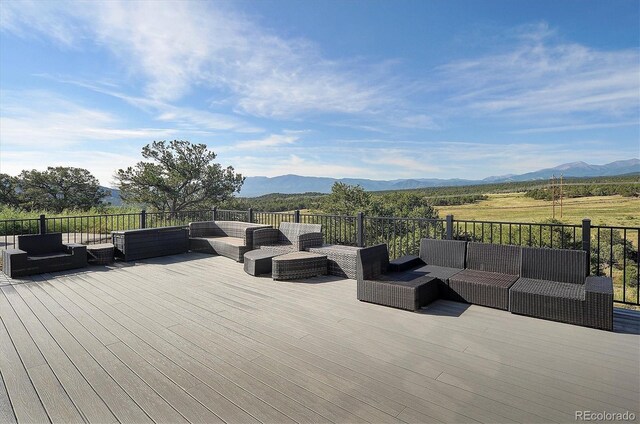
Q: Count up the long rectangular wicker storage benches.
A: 1